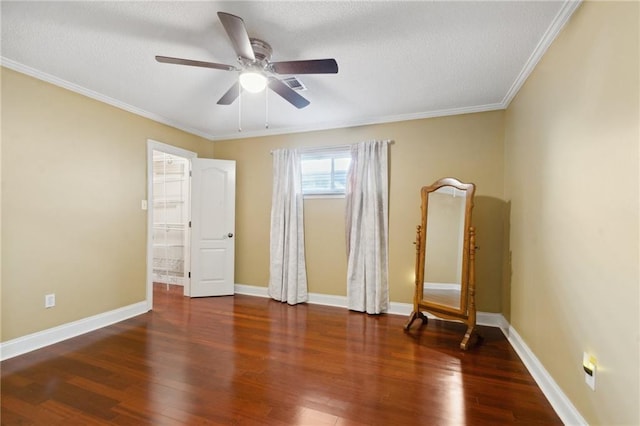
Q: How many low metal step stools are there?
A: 0